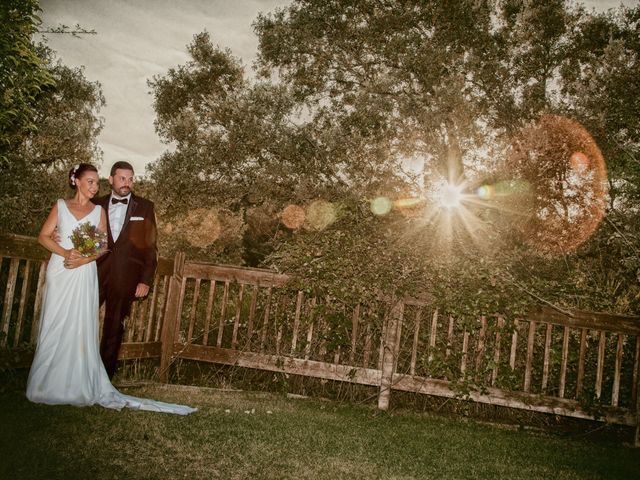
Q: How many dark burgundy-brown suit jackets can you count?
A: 1